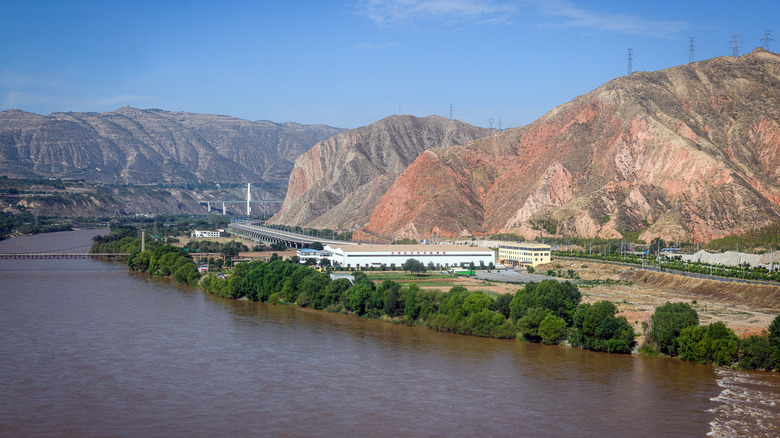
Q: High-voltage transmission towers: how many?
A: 8